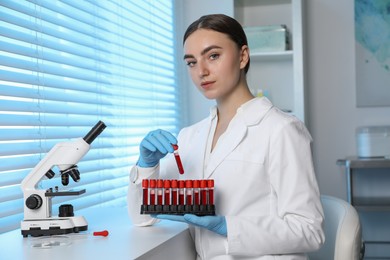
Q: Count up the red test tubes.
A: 11